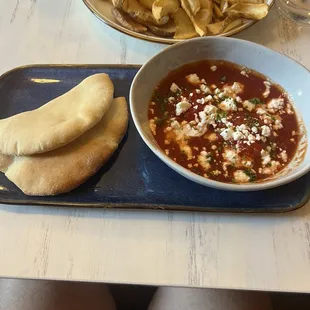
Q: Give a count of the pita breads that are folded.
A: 2